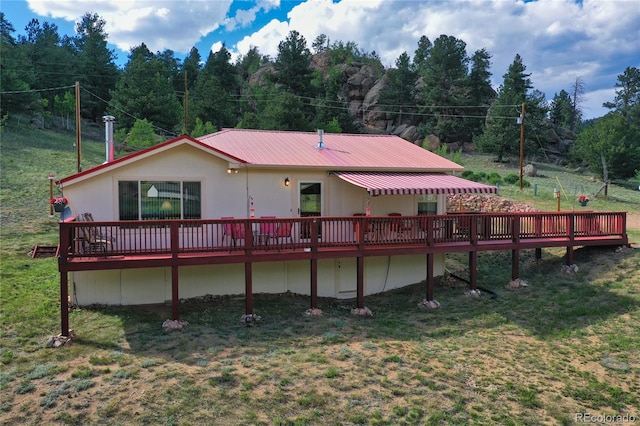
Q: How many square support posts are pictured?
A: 10